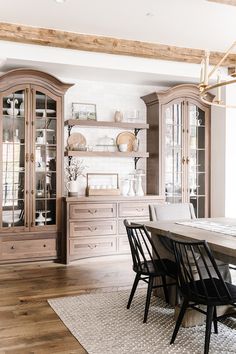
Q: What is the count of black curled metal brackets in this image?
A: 4